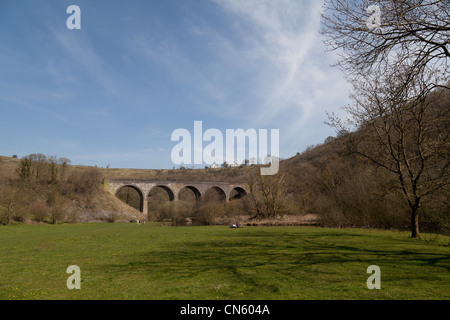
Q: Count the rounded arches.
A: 5